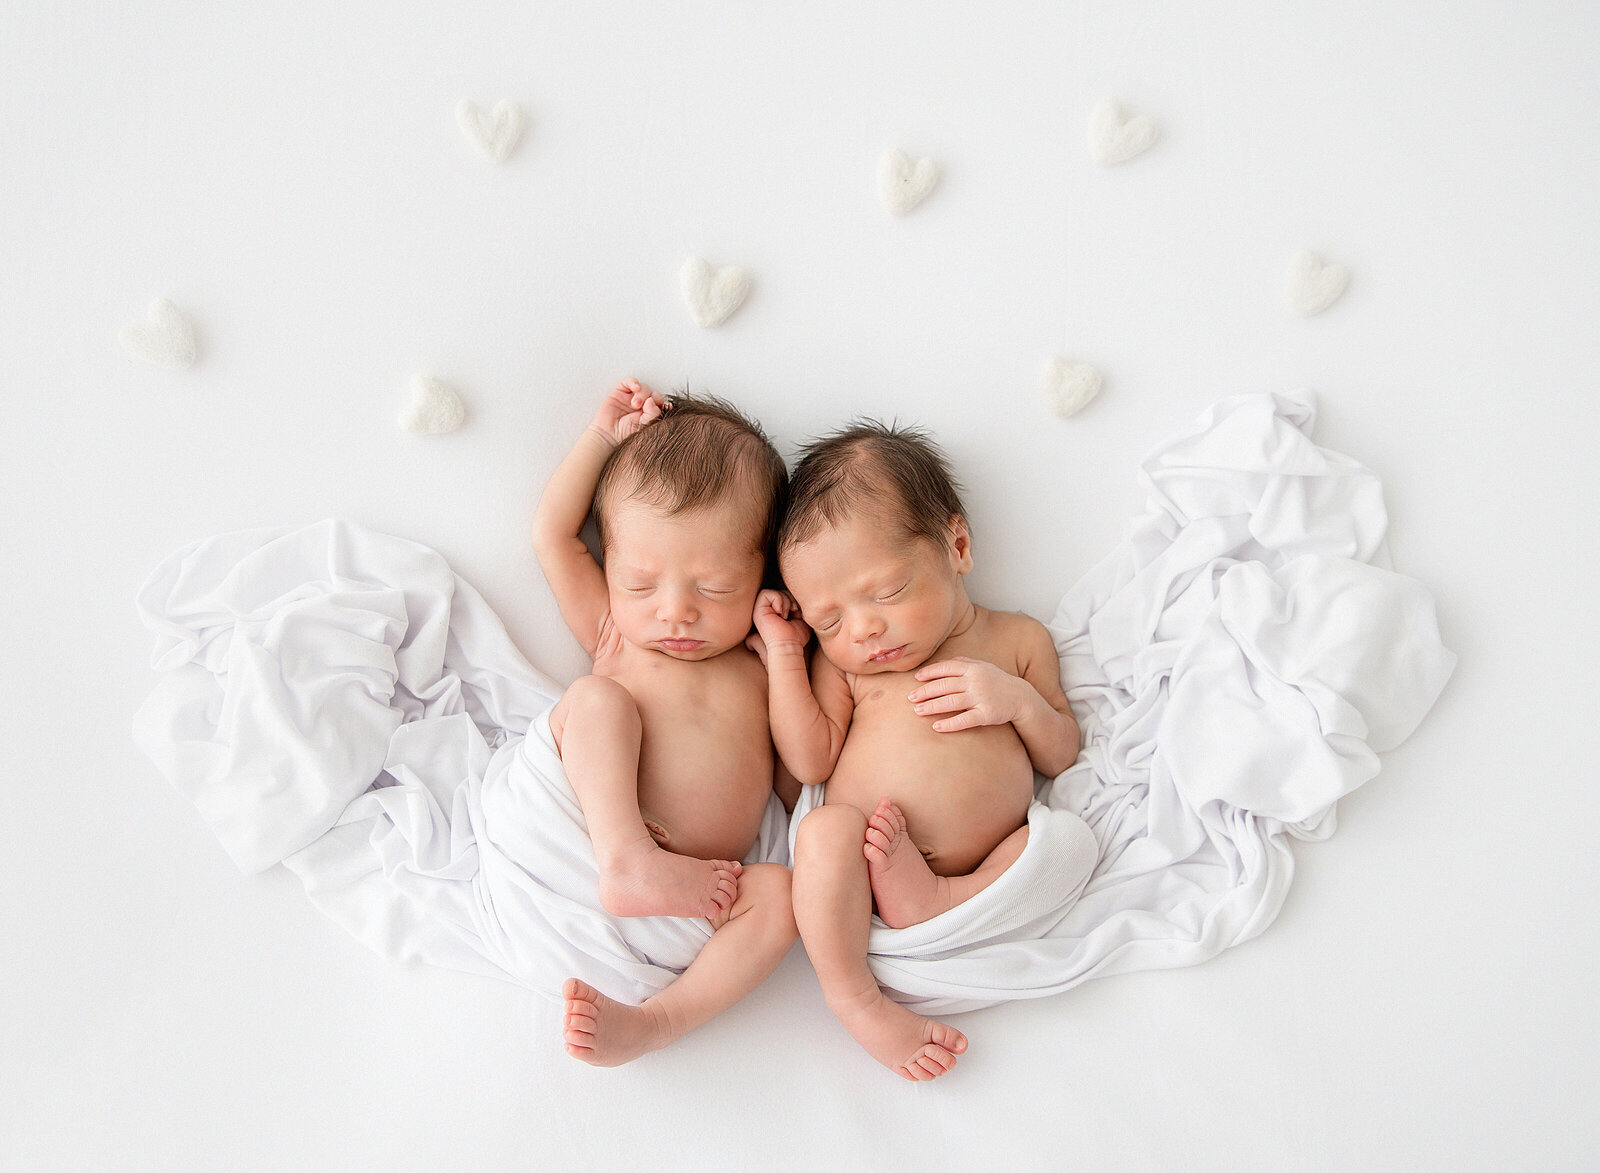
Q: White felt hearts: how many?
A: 8